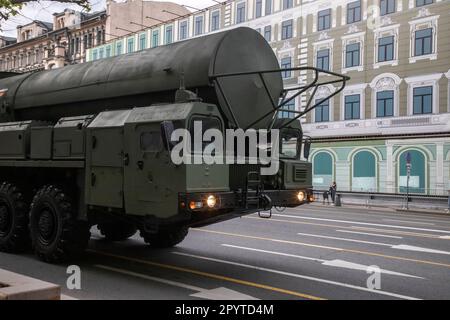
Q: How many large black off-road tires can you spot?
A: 4